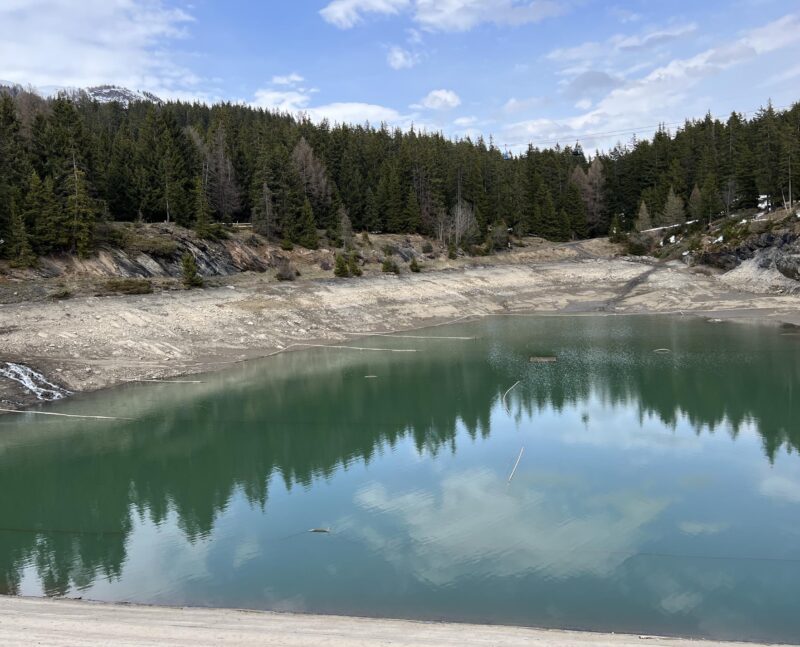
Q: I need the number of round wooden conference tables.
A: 0